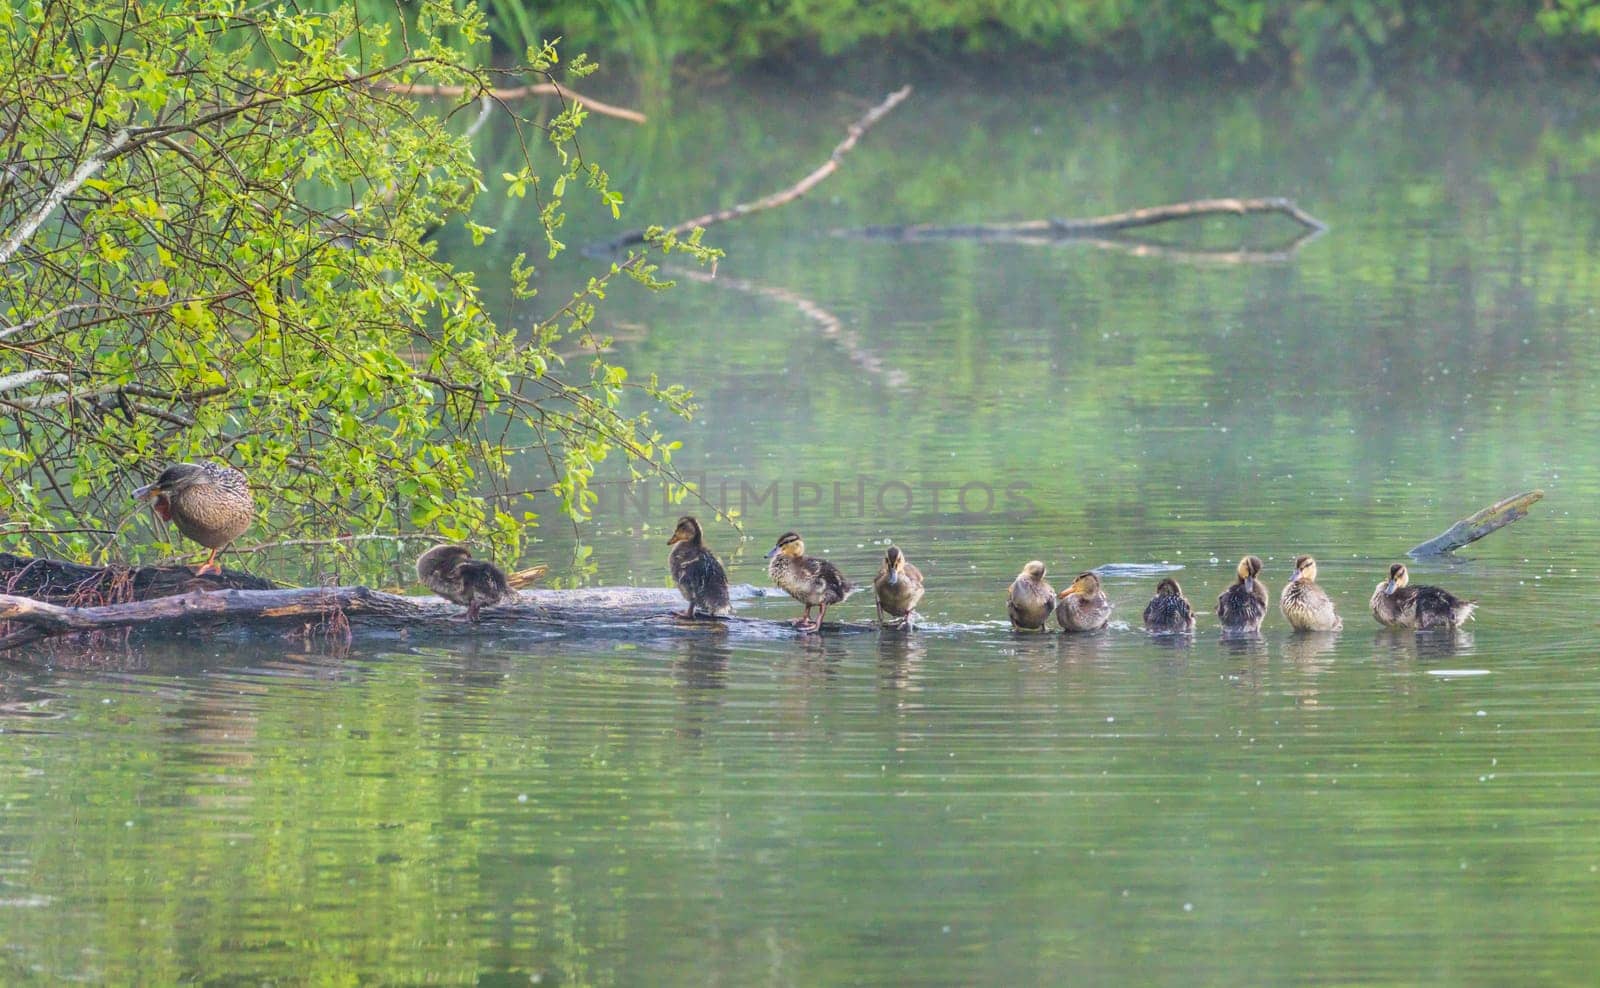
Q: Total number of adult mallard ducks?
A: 1